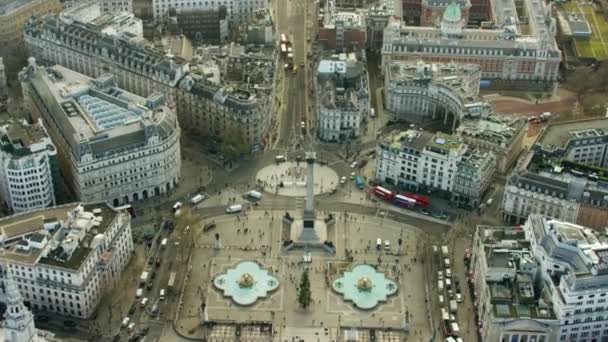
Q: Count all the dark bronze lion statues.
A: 4